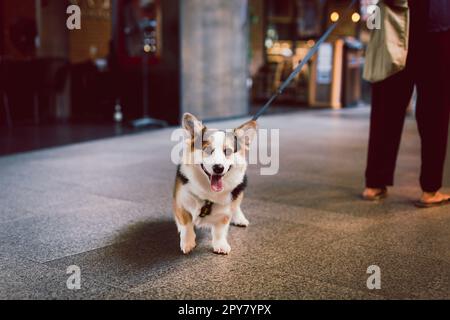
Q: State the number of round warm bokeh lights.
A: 2